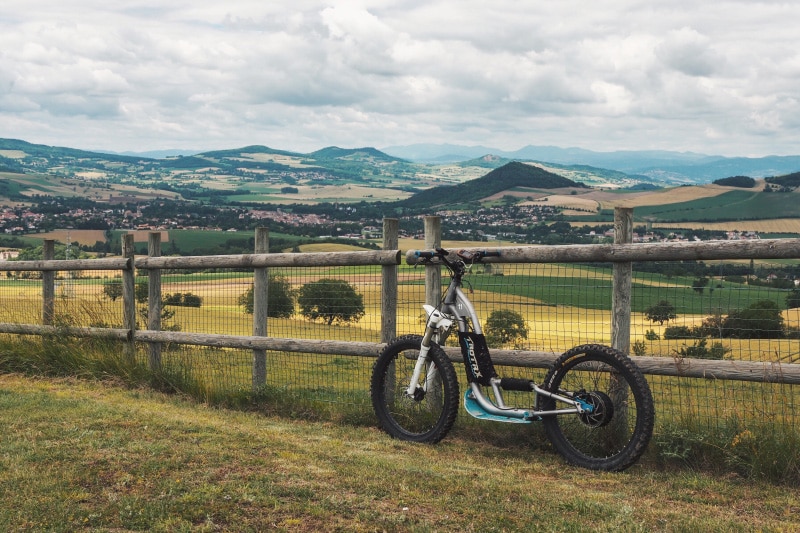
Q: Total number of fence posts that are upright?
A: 7